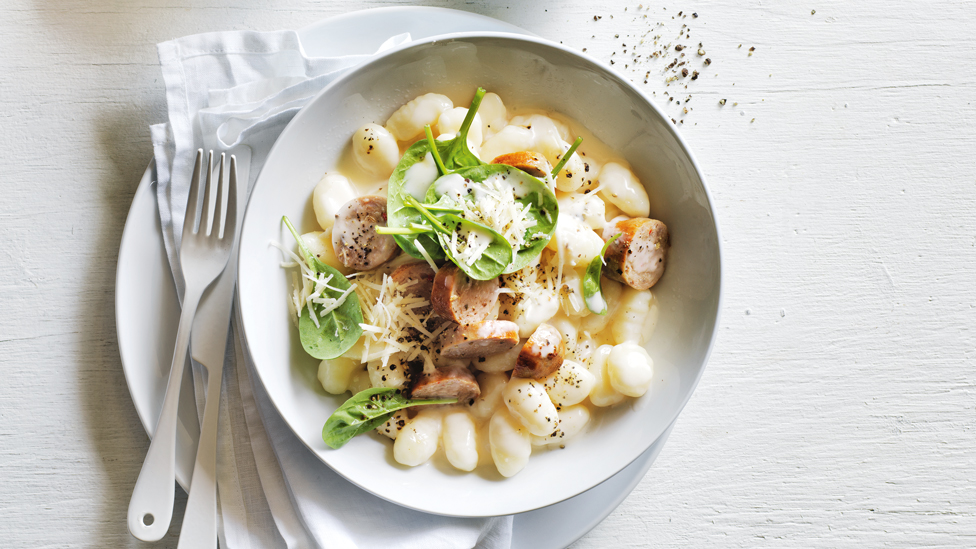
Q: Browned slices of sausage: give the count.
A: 8